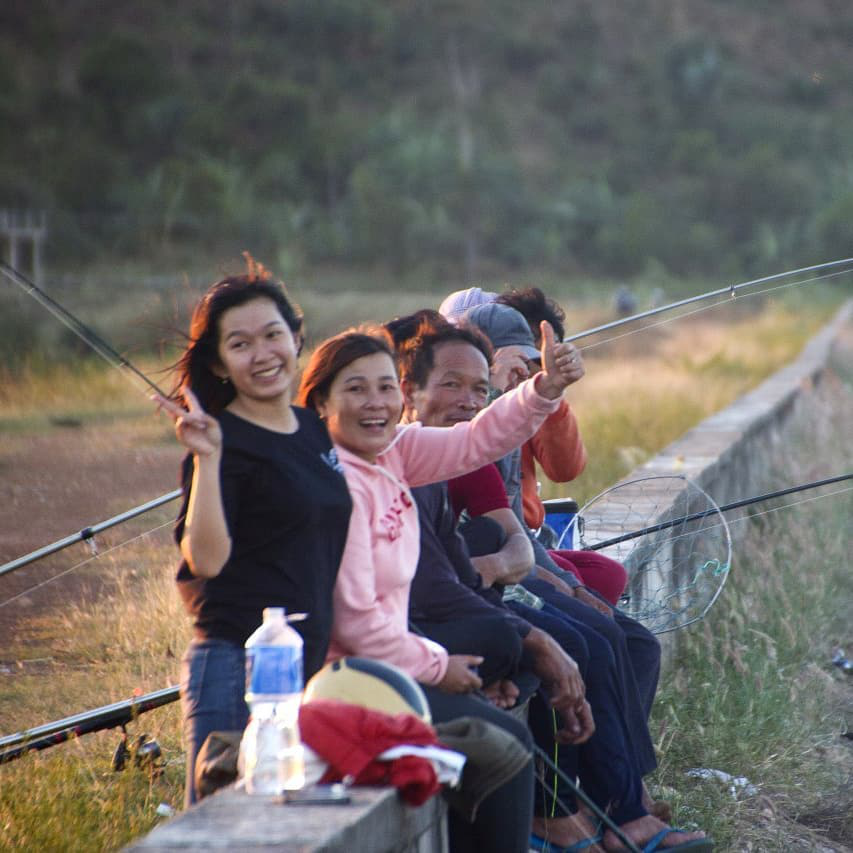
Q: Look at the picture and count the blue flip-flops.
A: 2